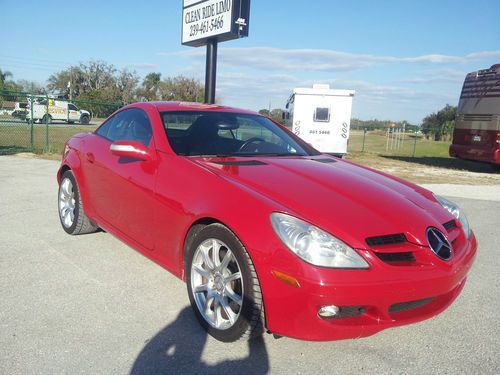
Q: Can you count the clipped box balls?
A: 0